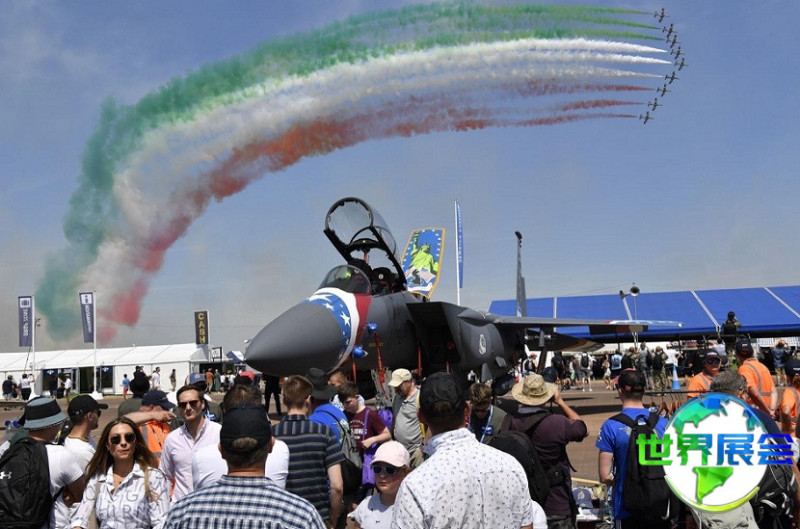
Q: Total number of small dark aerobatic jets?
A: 9